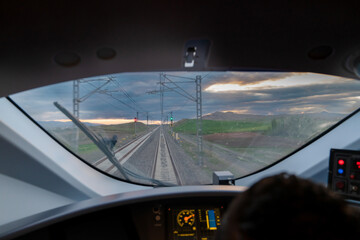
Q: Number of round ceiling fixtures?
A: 3